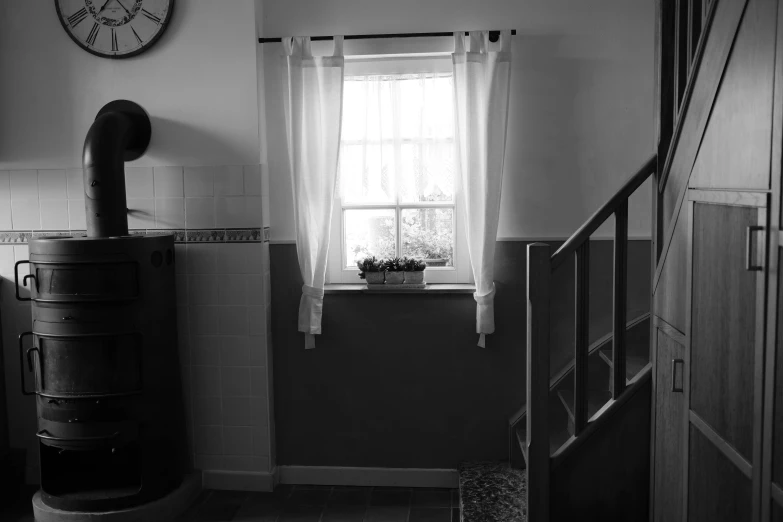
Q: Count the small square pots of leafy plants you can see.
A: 3